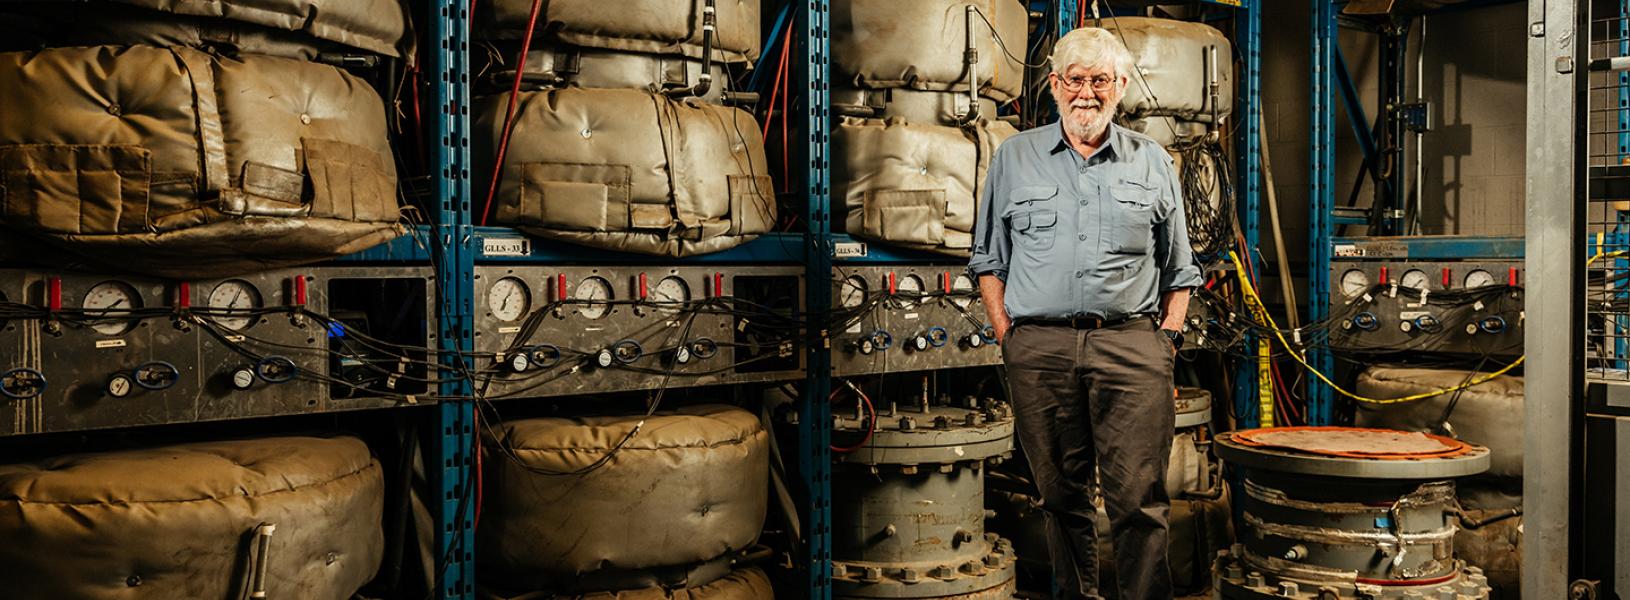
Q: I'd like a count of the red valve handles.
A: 11